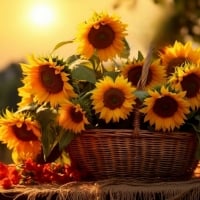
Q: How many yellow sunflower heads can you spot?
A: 9